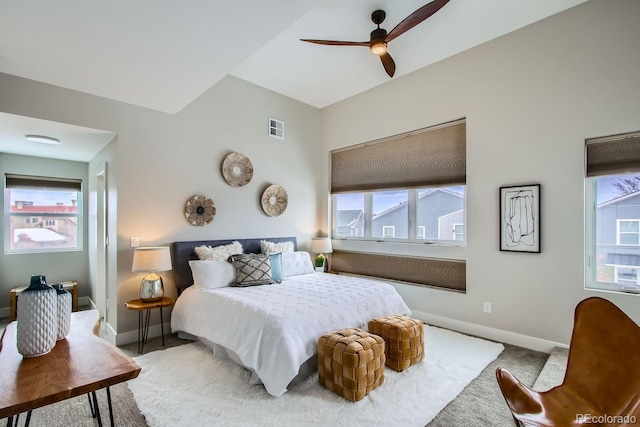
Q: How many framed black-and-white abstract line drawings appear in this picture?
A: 1